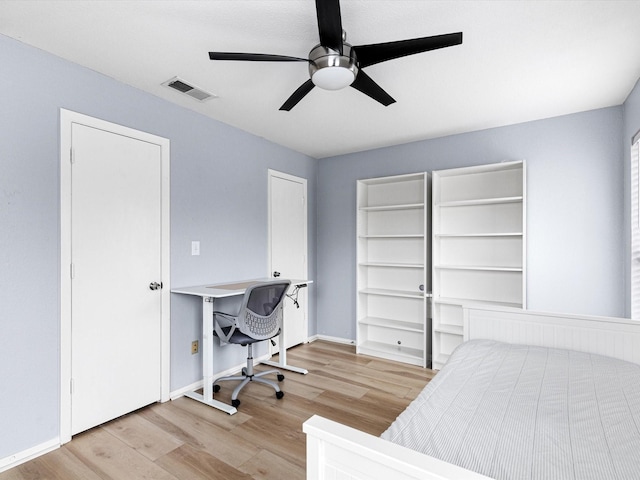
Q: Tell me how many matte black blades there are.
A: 5